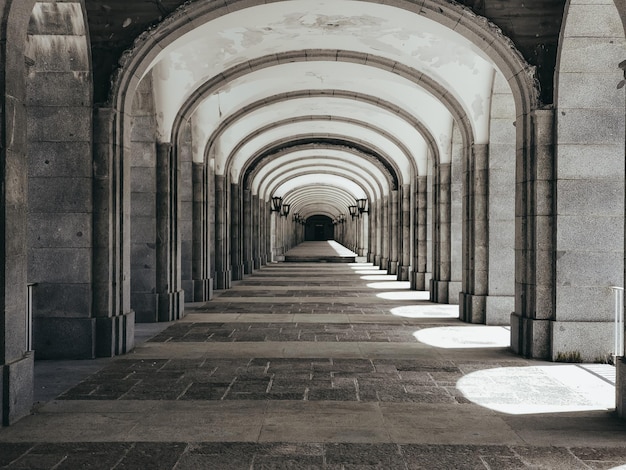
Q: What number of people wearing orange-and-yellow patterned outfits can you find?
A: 0